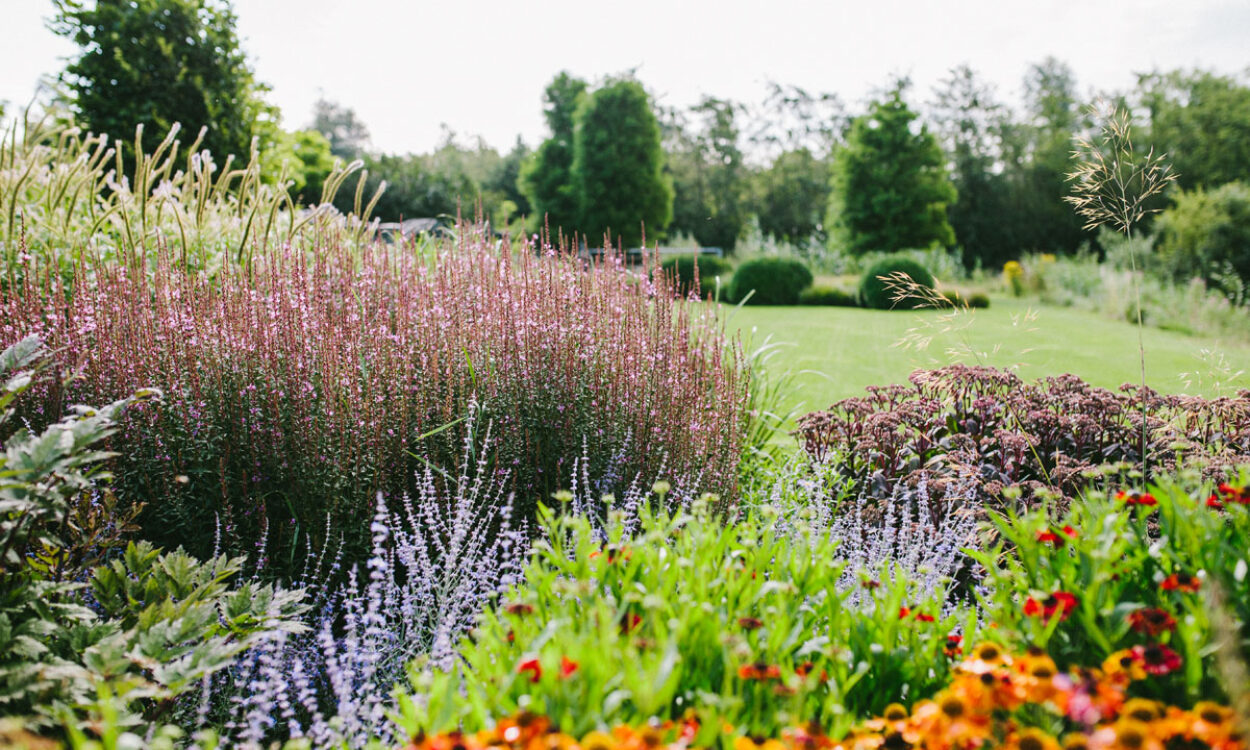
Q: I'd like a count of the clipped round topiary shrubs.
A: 3